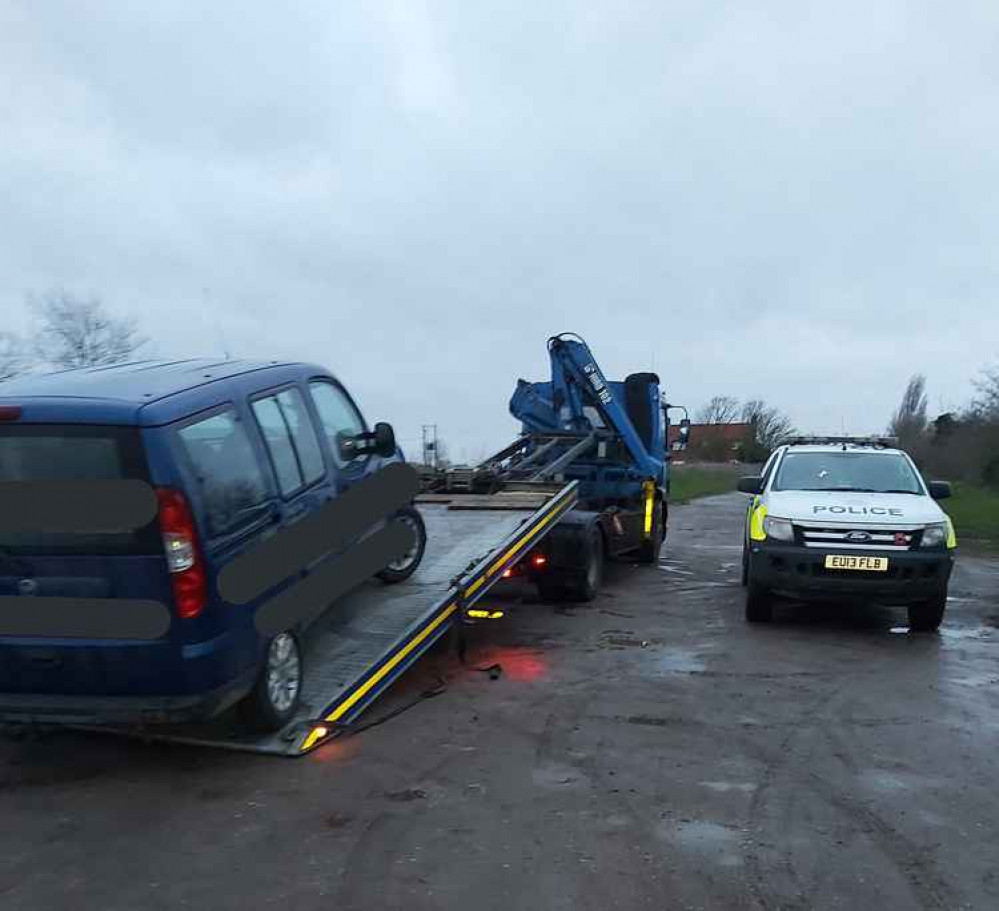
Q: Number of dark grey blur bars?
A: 4